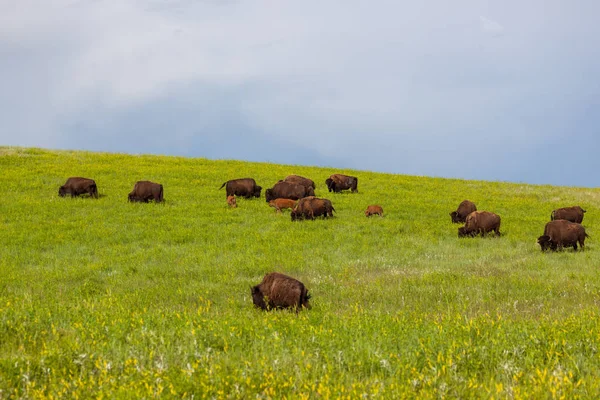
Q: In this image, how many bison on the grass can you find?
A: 15